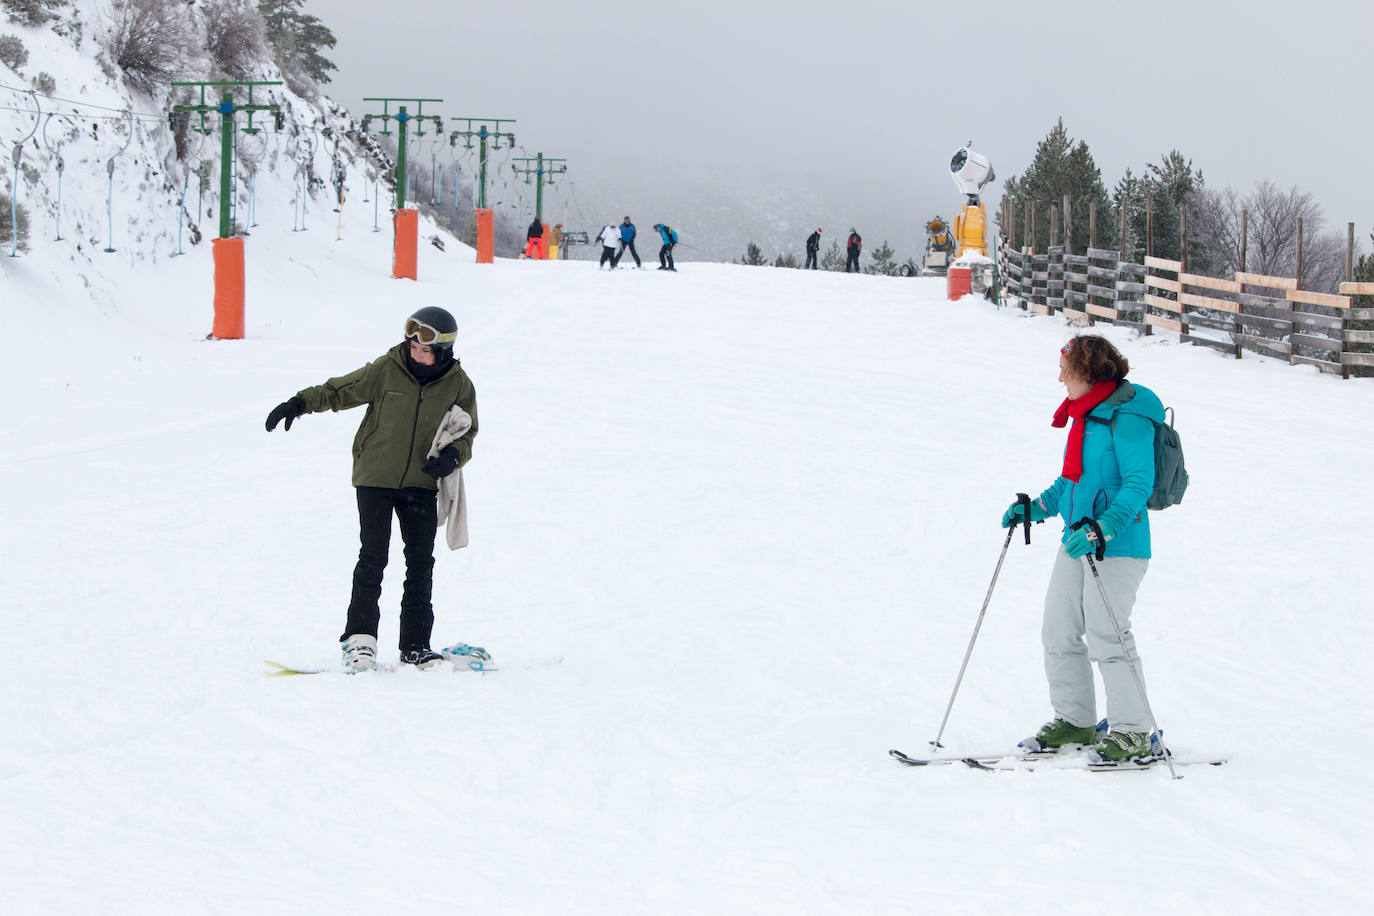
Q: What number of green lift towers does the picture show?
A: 4